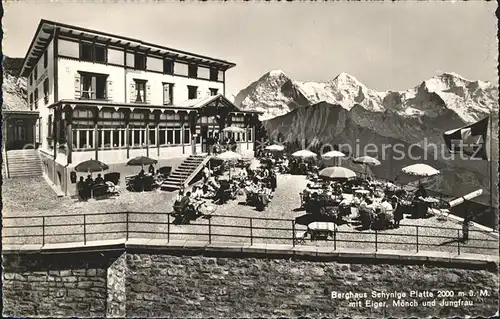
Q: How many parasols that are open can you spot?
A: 10